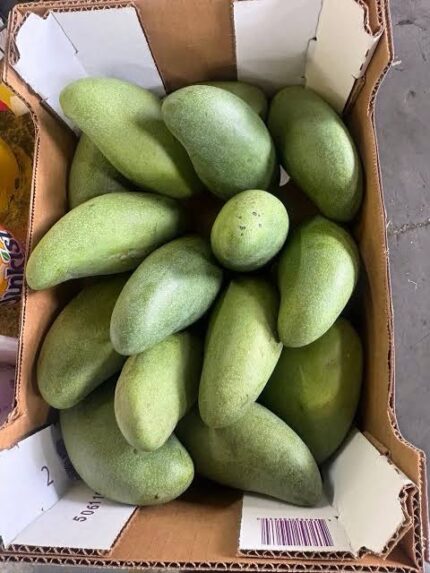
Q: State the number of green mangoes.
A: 15